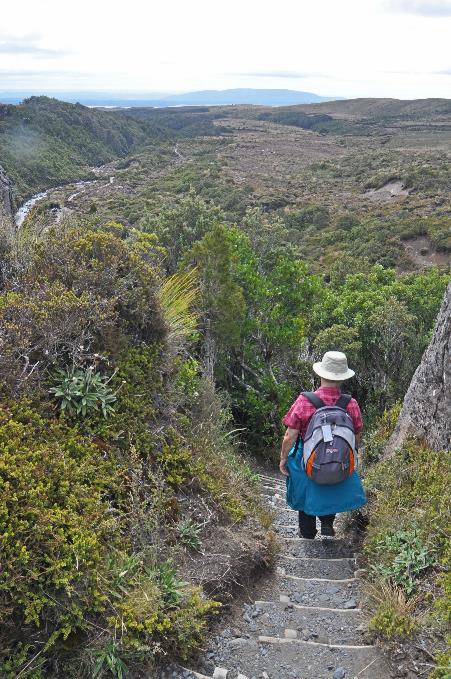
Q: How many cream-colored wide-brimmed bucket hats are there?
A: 1